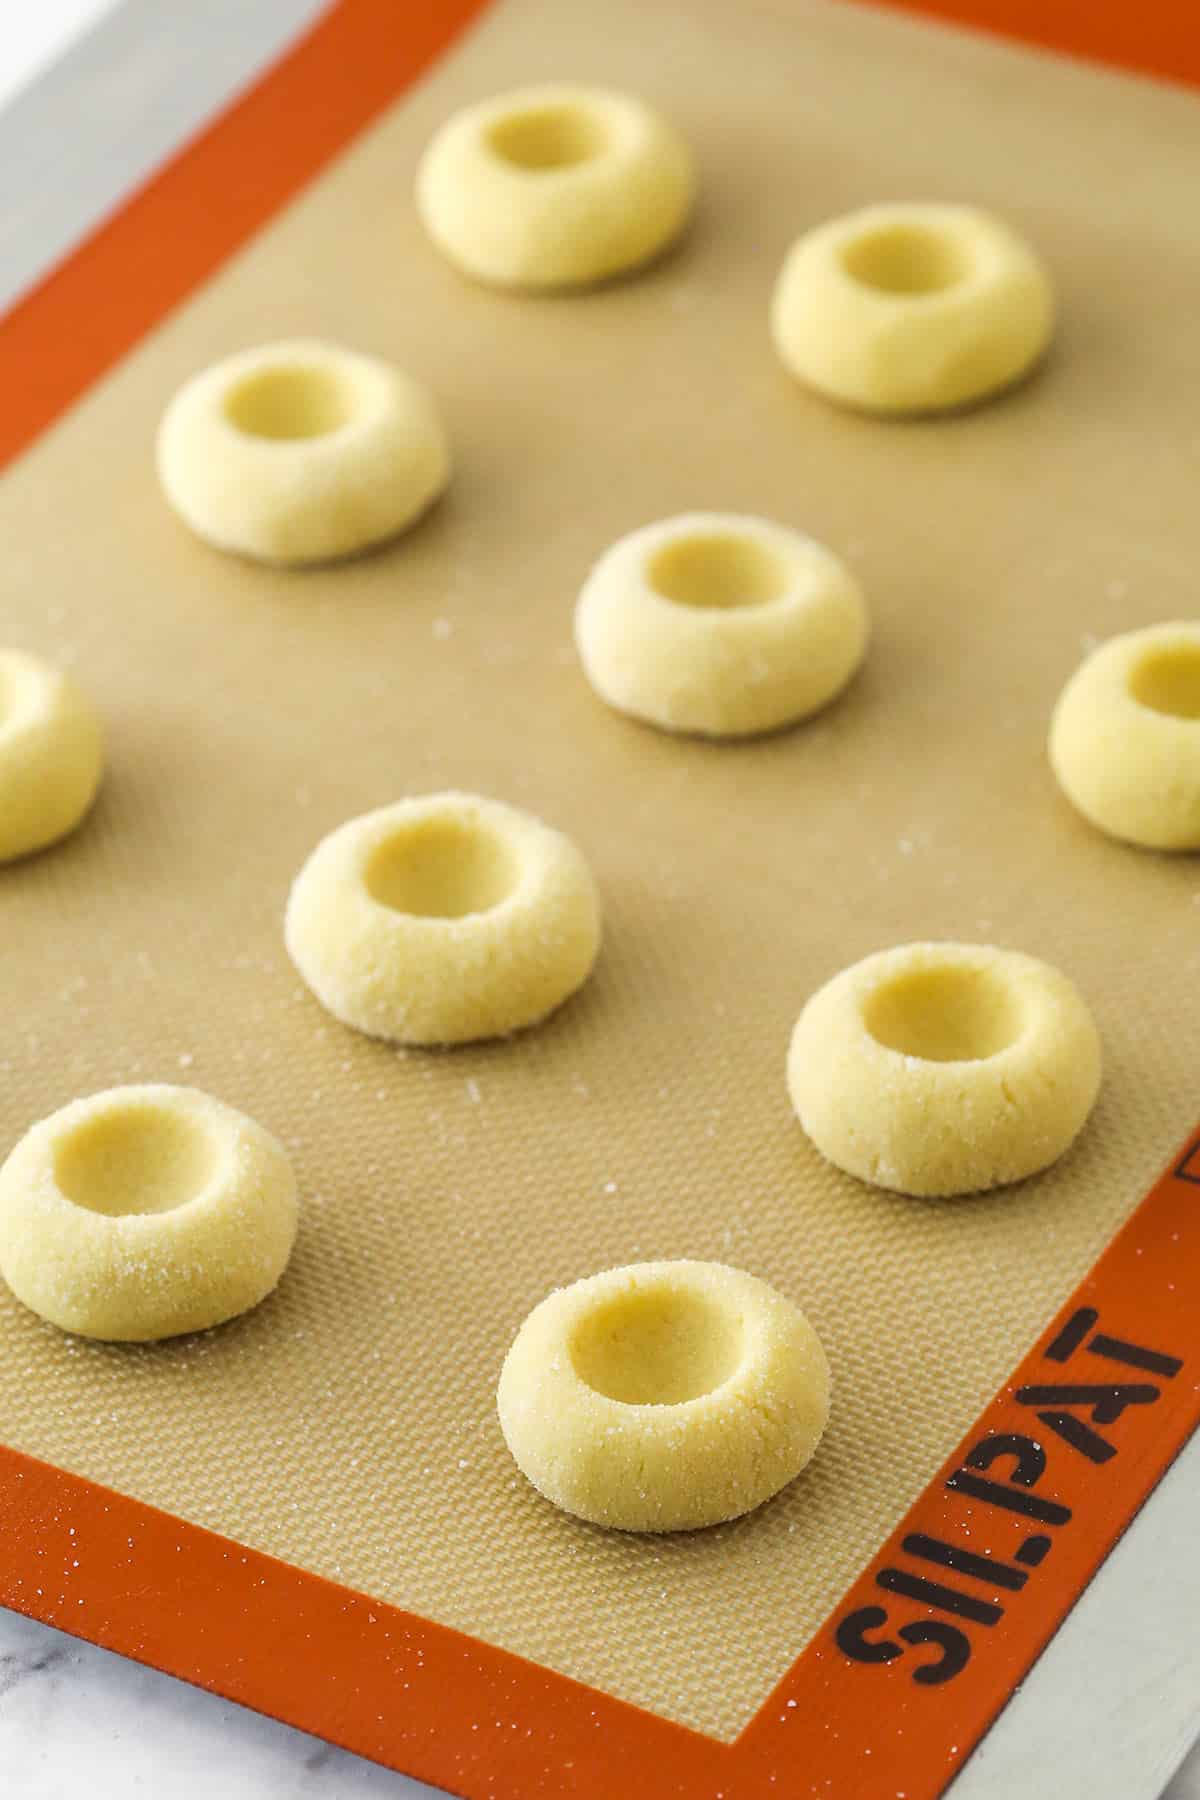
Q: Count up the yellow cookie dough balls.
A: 10